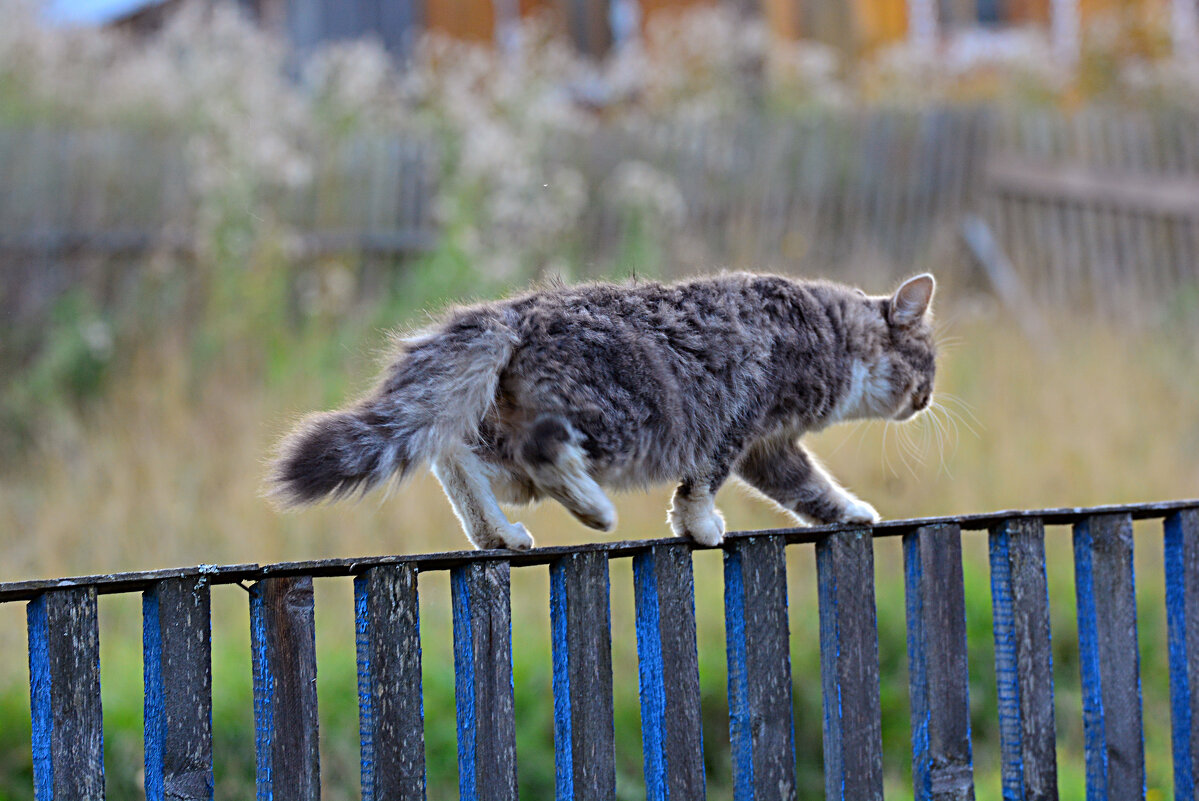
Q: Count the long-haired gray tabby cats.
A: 1